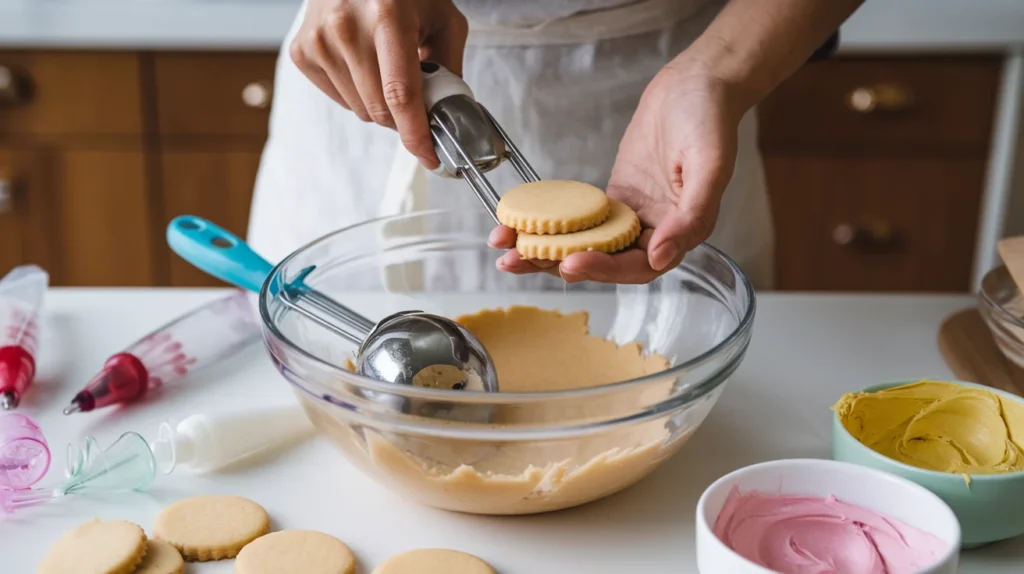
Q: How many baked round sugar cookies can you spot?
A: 7